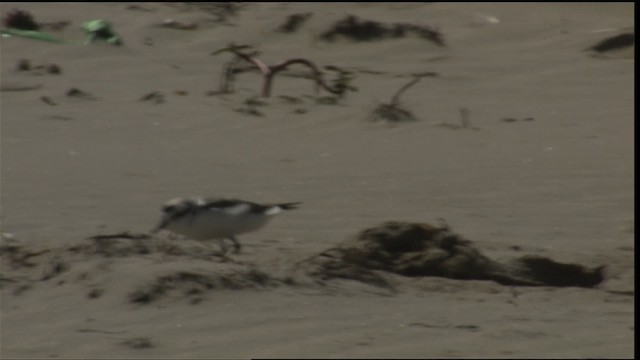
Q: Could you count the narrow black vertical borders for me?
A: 1